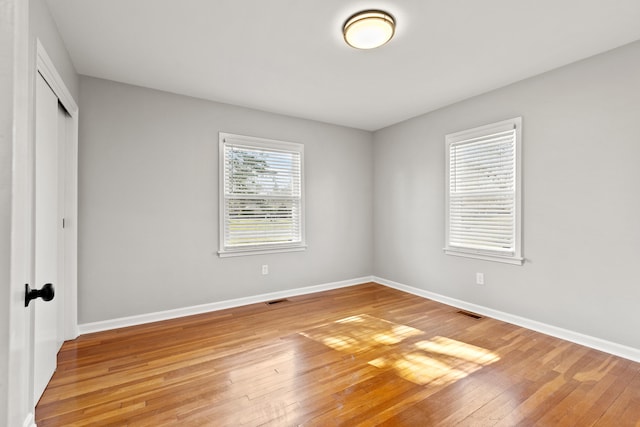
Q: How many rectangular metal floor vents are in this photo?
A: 2